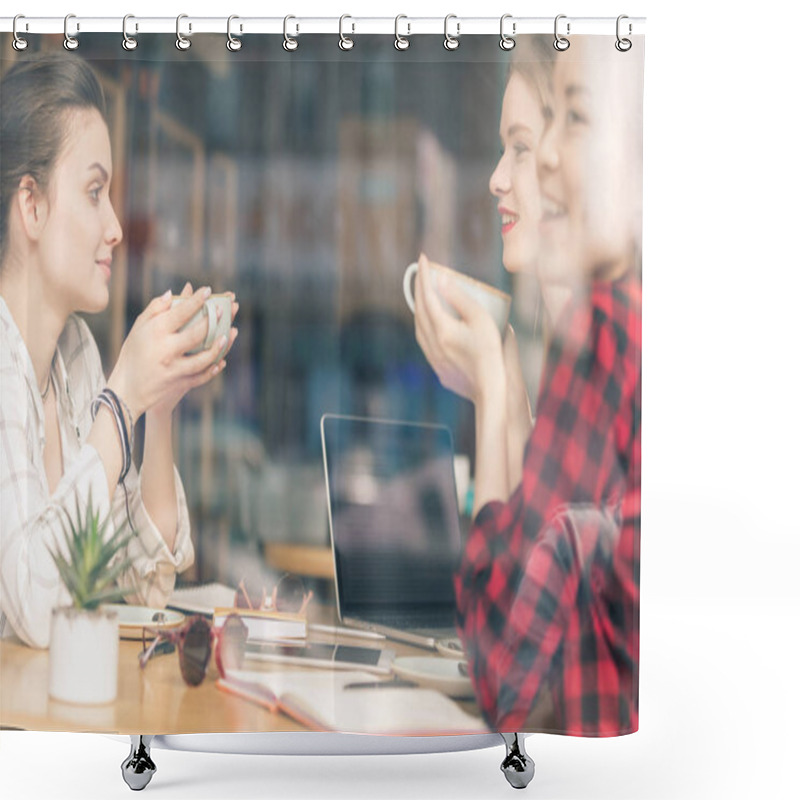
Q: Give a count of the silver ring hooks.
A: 12